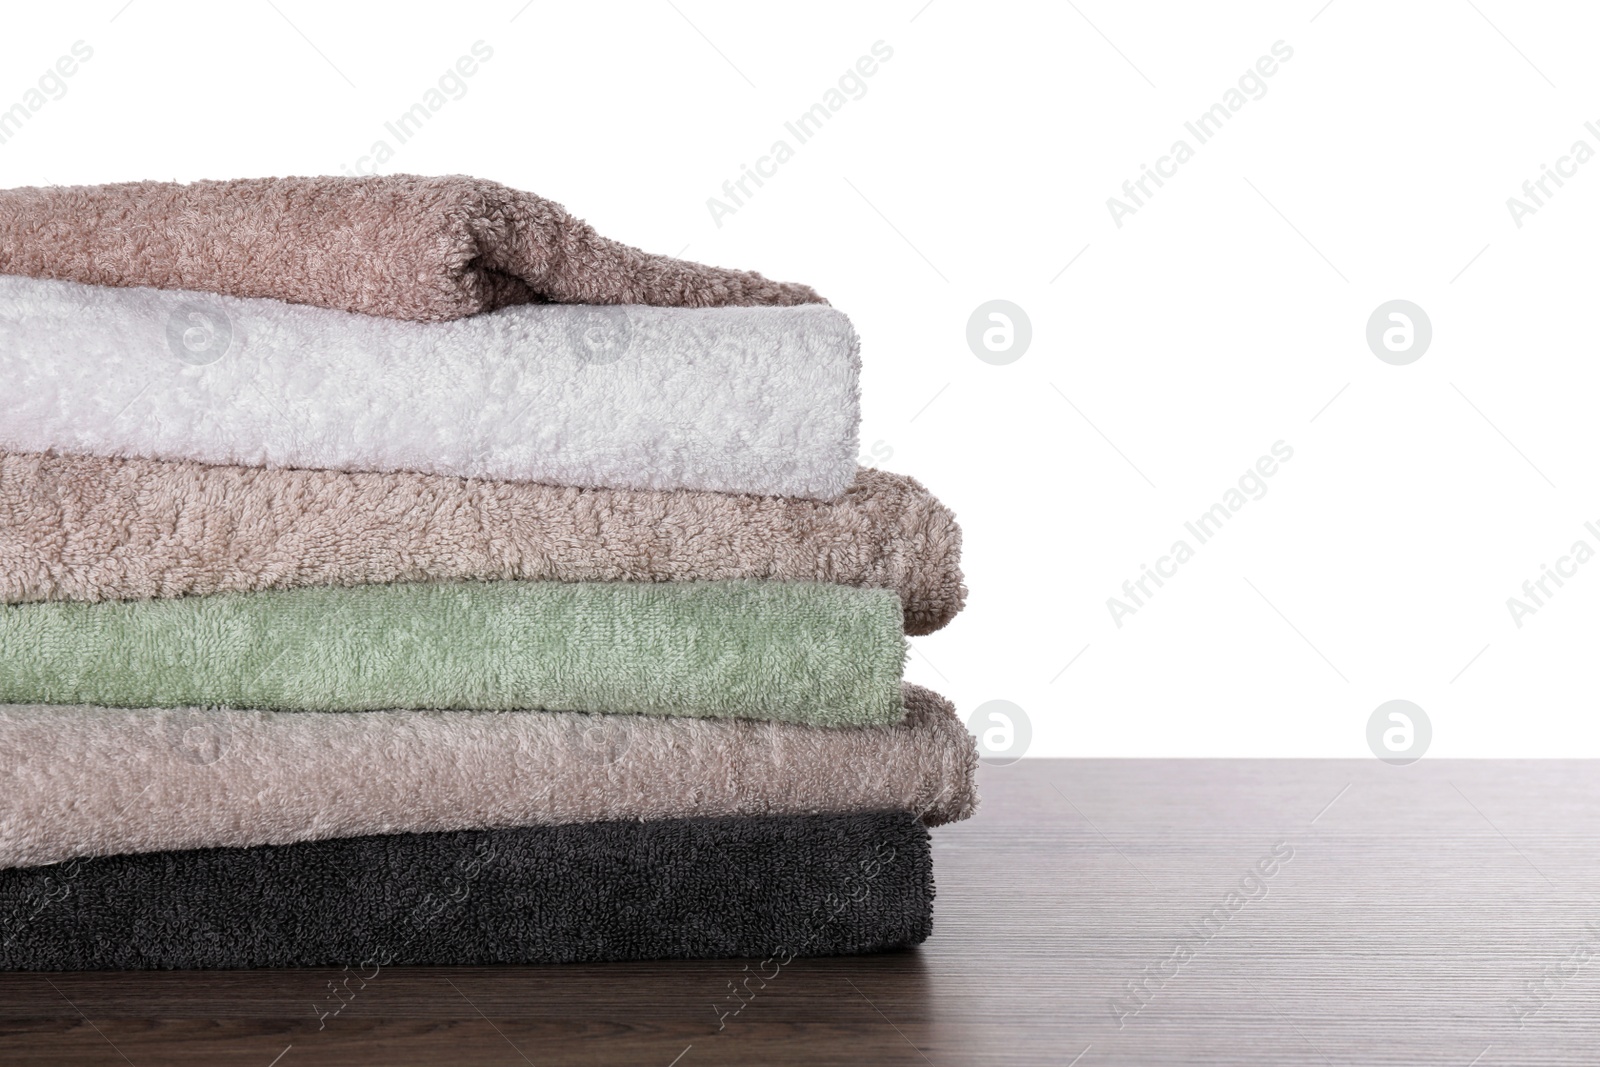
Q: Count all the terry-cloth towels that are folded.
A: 6